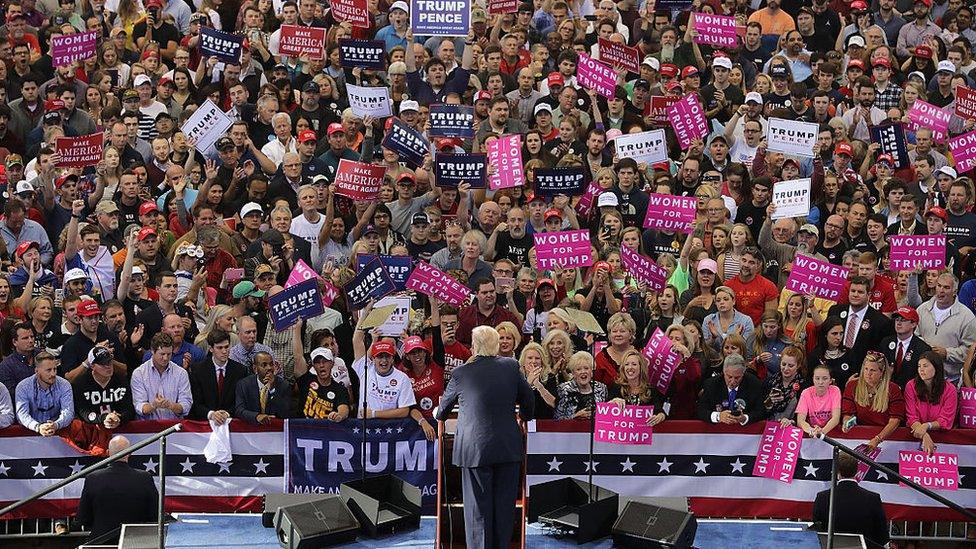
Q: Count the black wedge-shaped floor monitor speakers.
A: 2